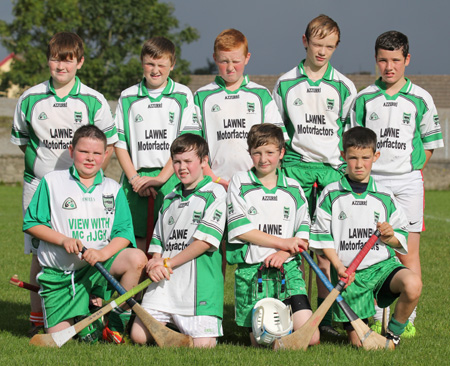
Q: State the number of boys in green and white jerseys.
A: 9